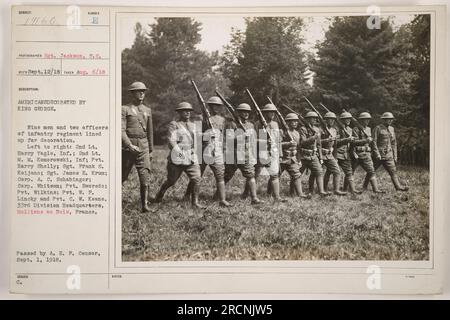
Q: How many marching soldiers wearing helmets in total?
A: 11